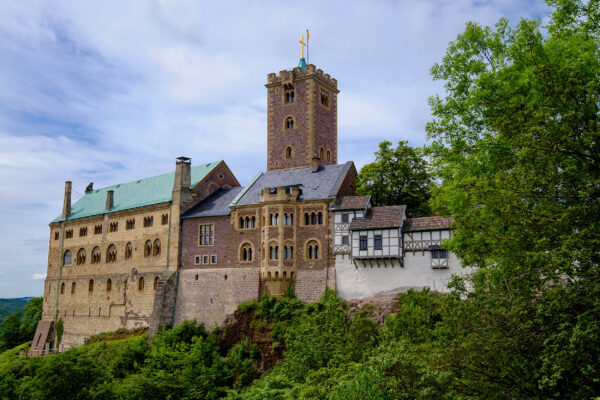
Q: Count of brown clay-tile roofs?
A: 3